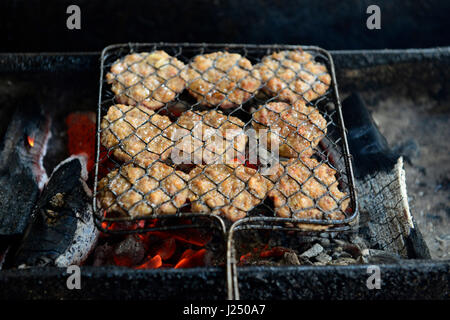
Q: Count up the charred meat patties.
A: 9